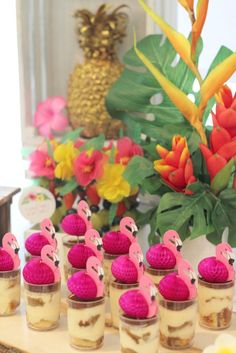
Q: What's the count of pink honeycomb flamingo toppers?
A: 12